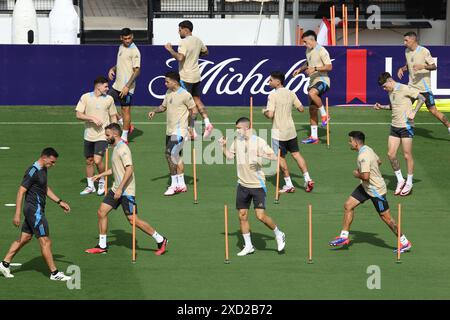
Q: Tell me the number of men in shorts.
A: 12